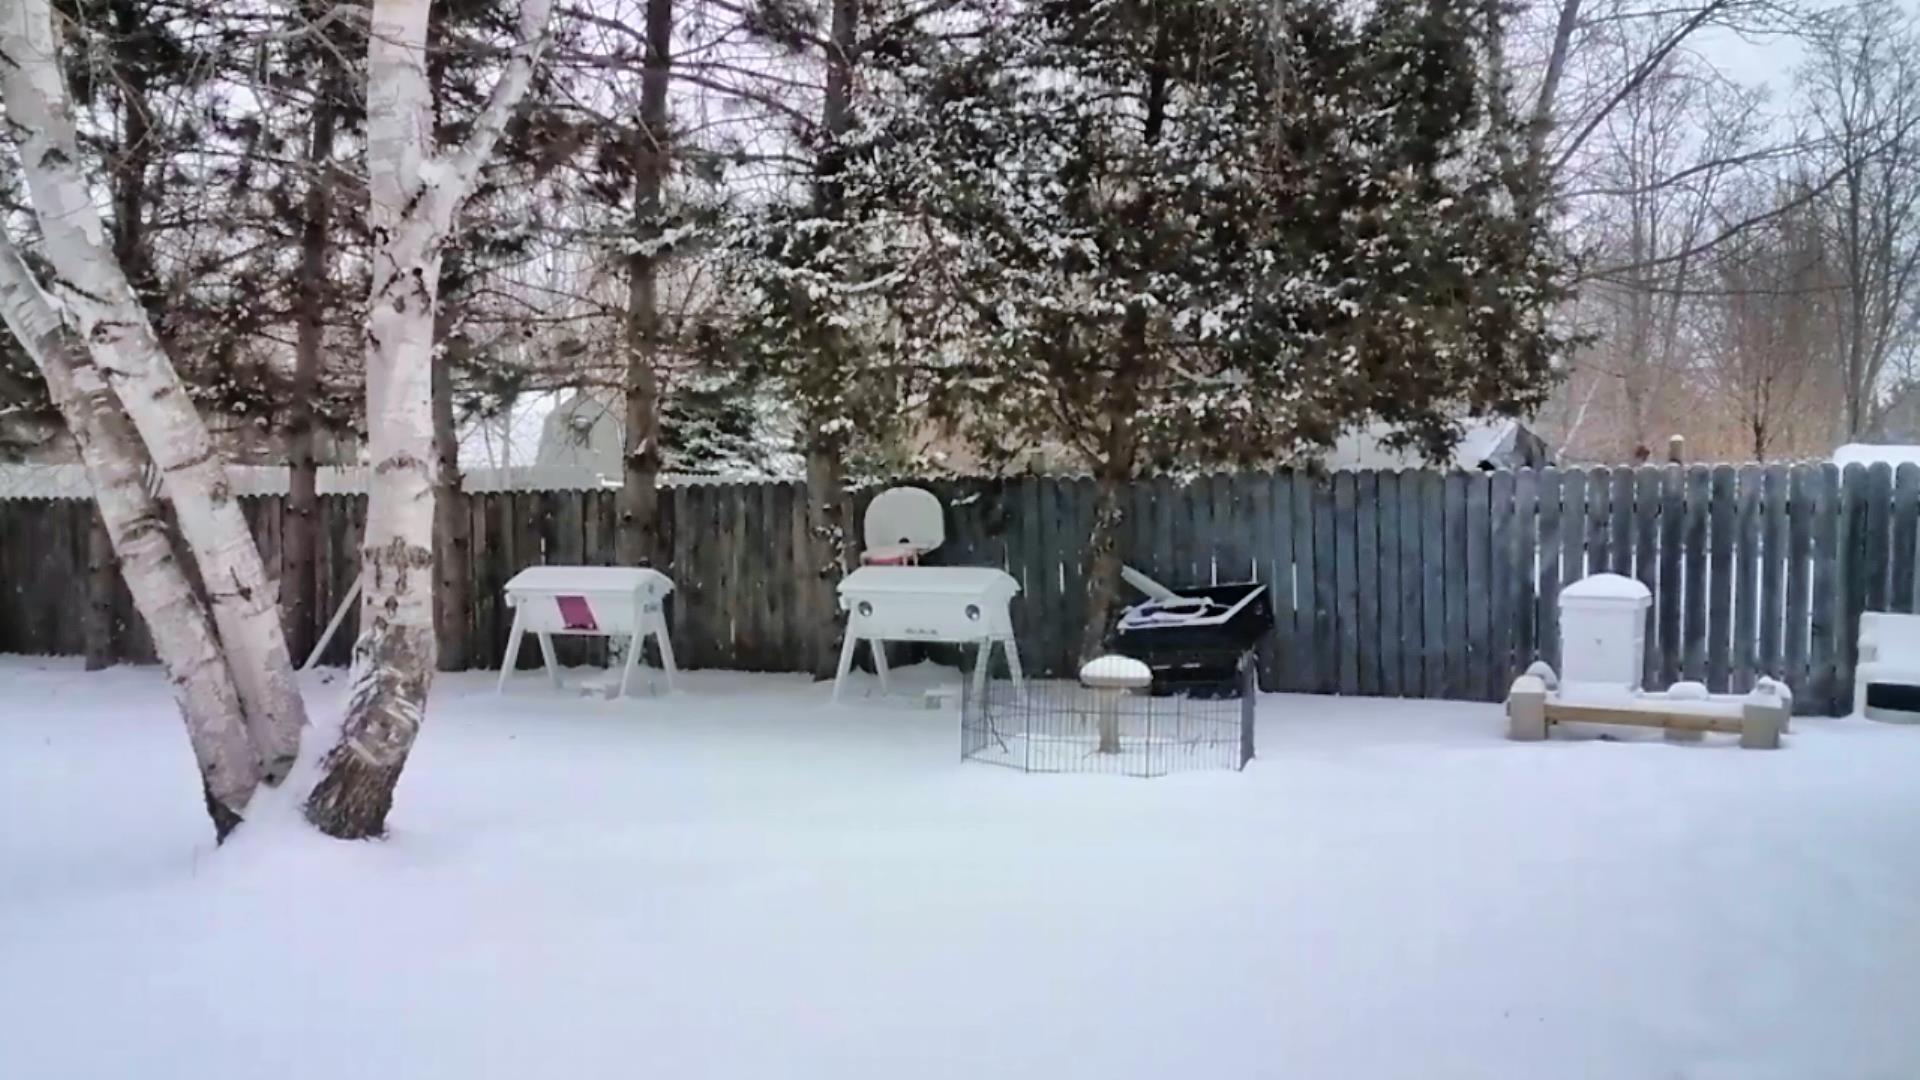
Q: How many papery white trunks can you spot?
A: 3